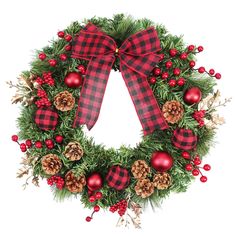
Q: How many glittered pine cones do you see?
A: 8